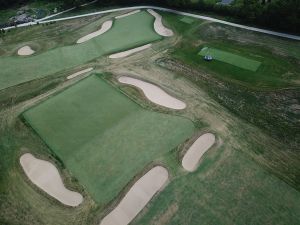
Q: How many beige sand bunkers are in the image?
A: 10